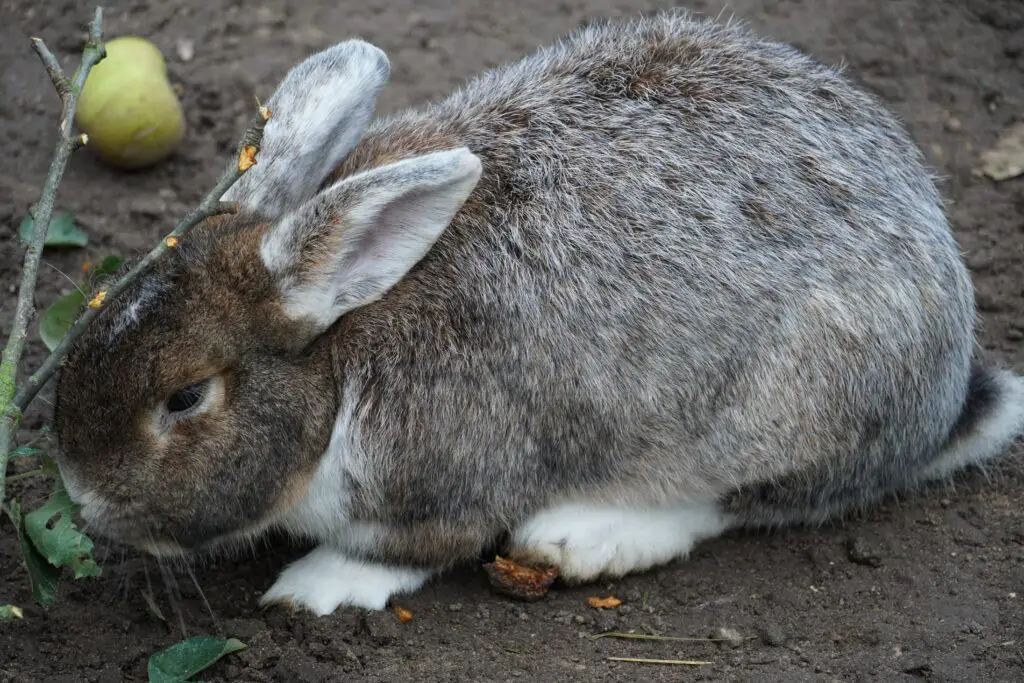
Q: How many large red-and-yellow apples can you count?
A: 0